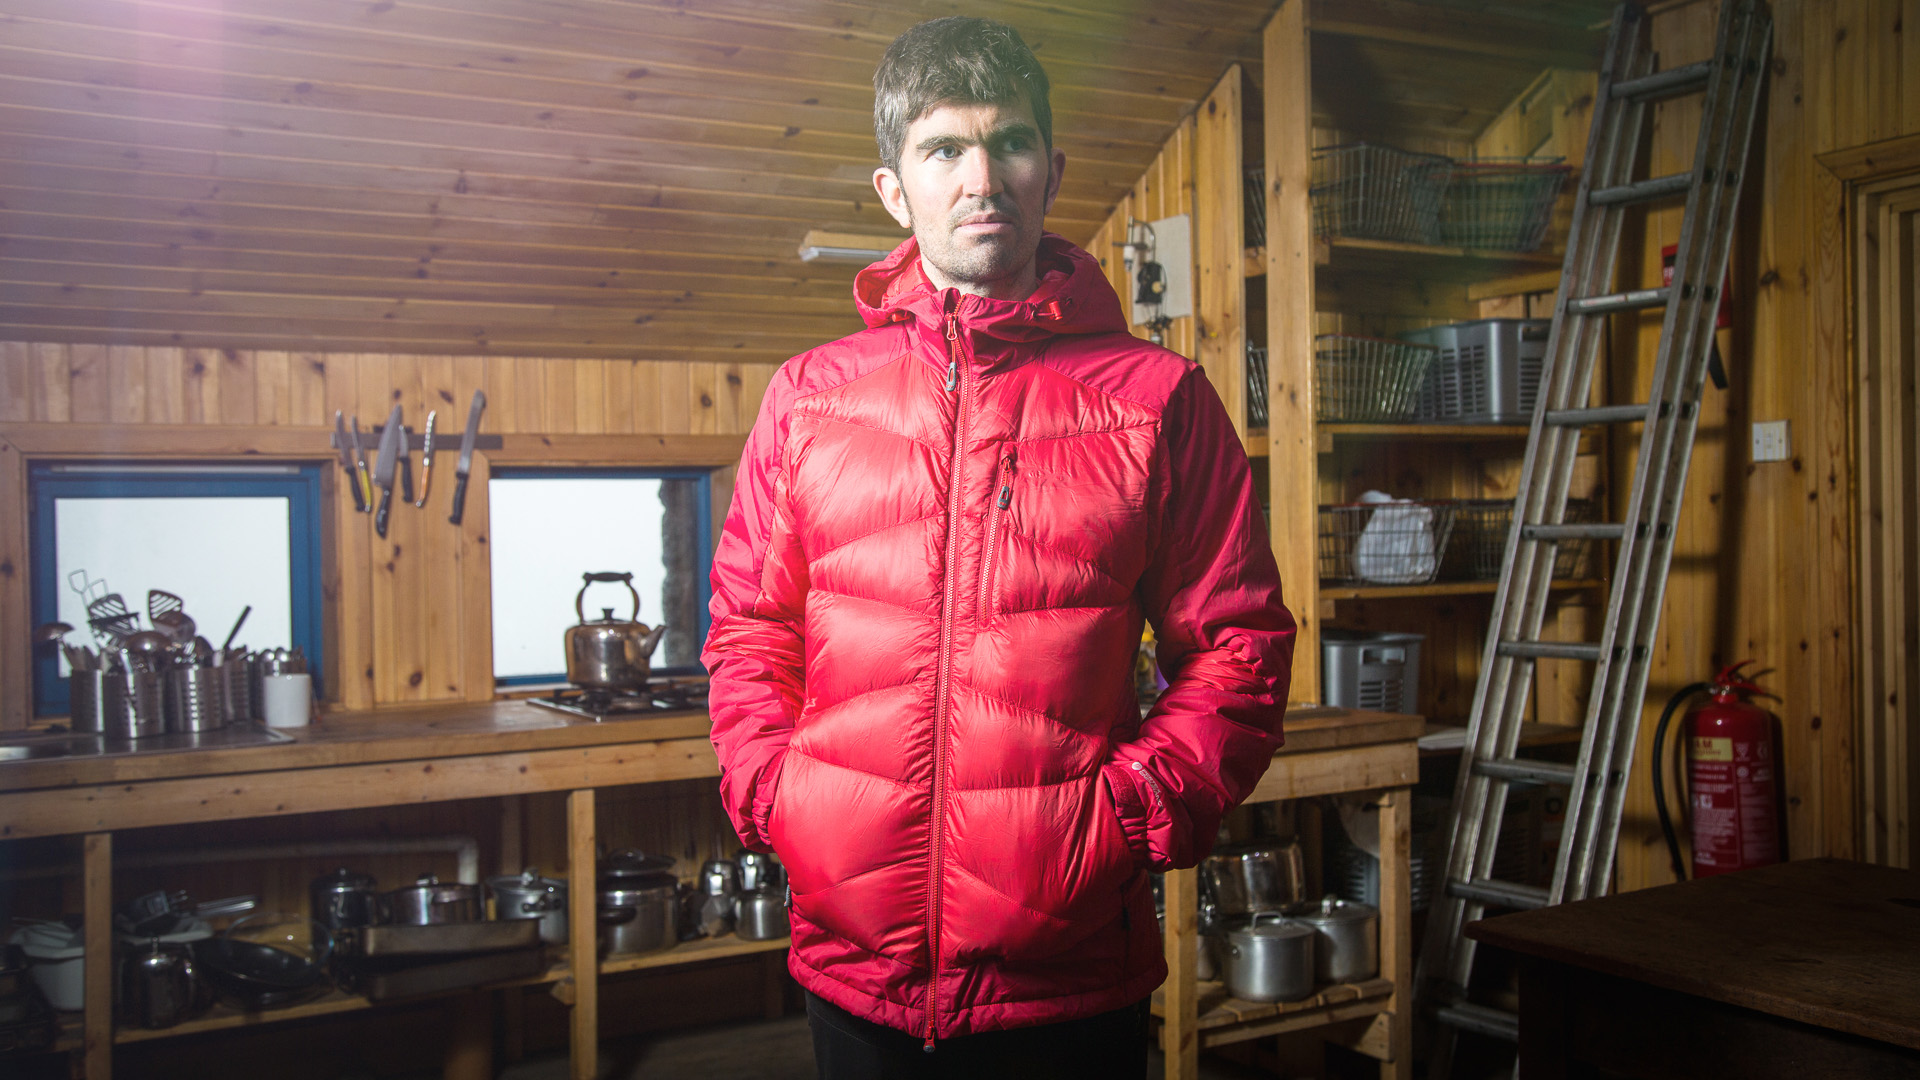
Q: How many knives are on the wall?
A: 6